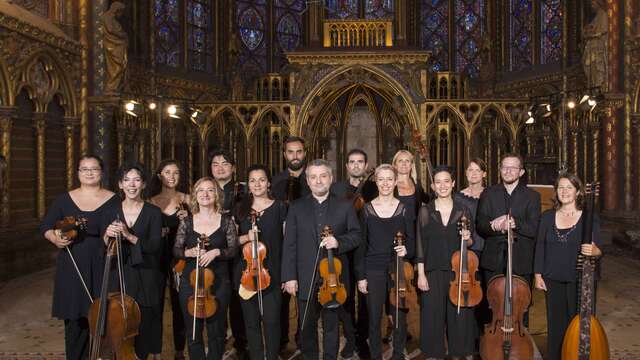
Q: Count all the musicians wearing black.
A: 15